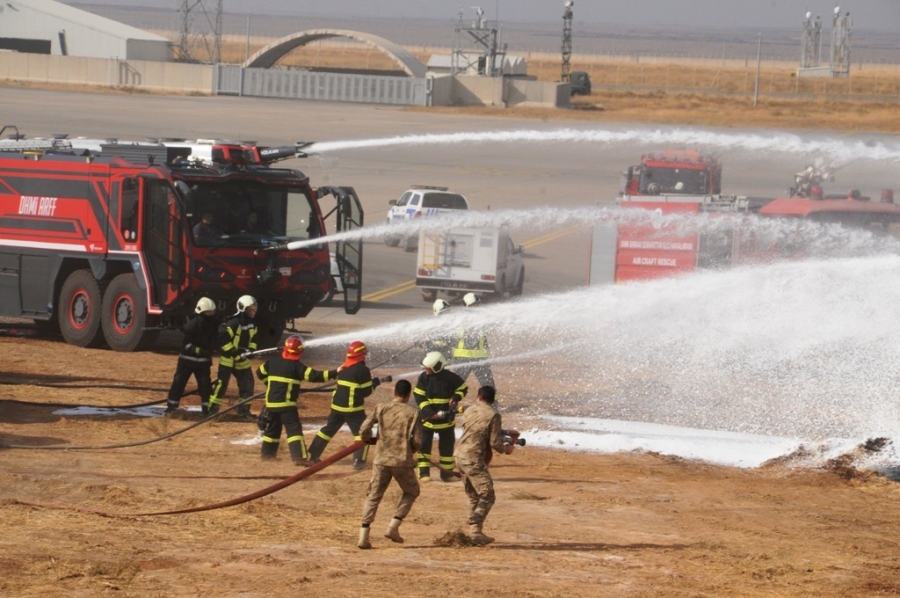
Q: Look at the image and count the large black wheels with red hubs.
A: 2